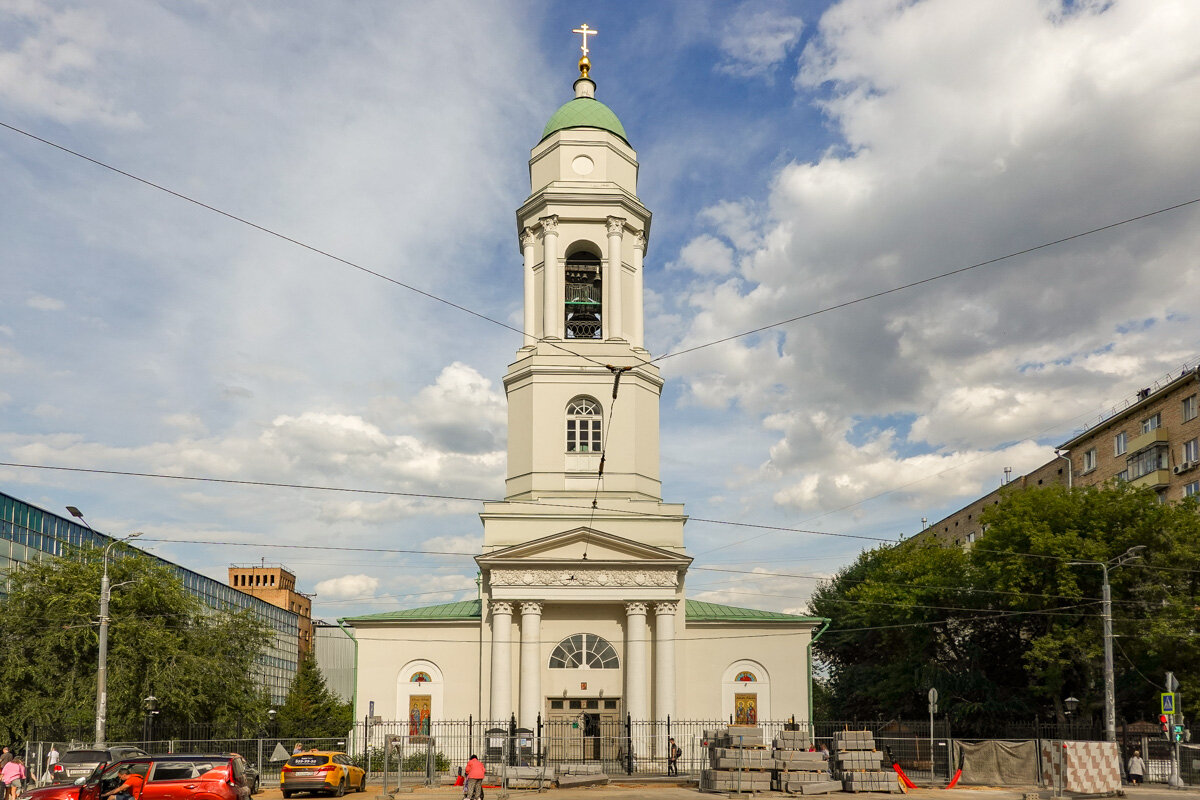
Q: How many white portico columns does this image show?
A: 4